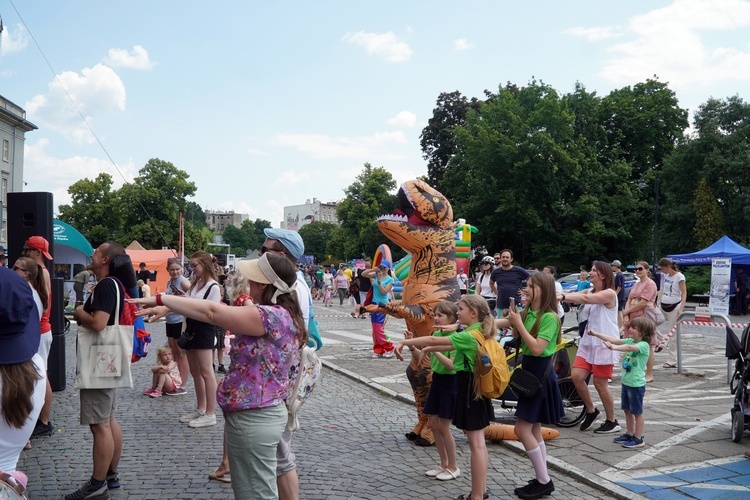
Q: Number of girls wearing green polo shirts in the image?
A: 3